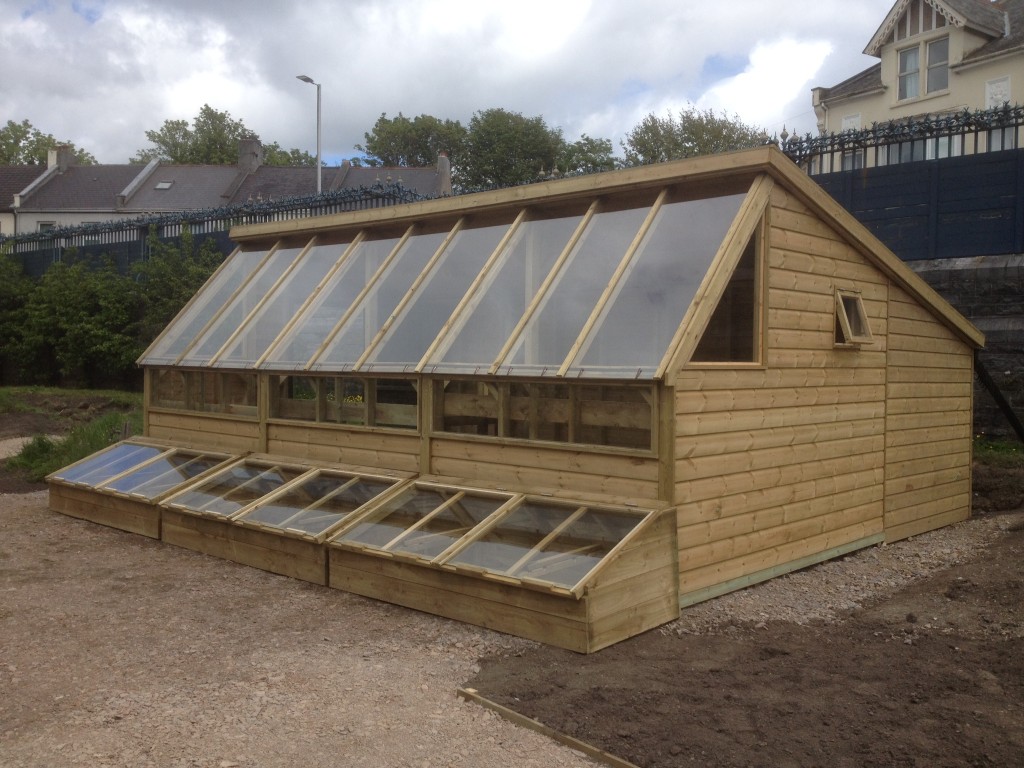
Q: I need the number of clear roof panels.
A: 9